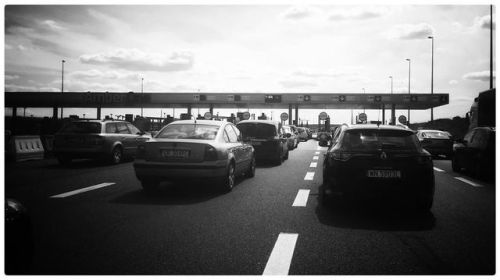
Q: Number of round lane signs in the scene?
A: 6